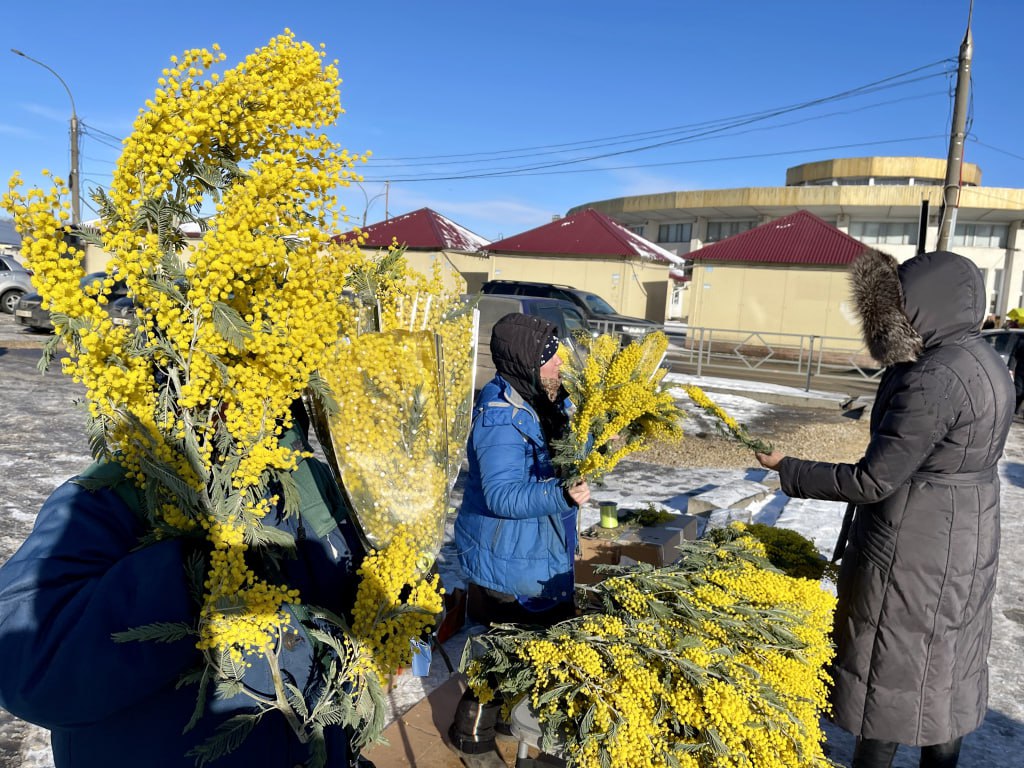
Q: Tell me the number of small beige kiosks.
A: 3